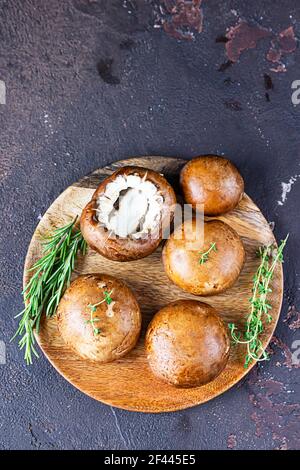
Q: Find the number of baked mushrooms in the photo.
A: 5